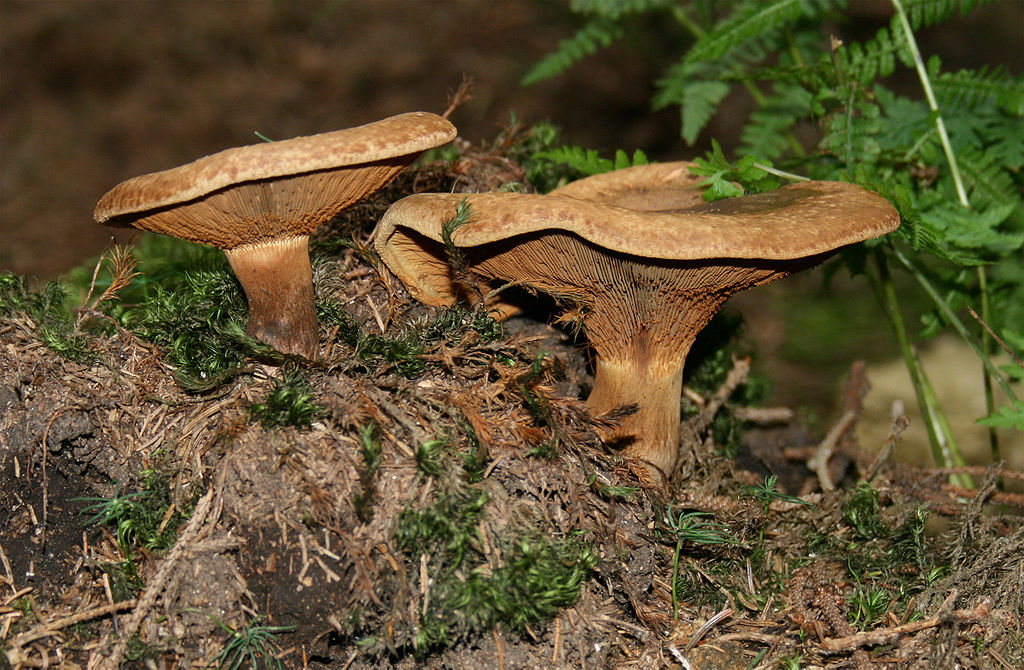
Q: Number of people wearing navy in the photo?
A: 0